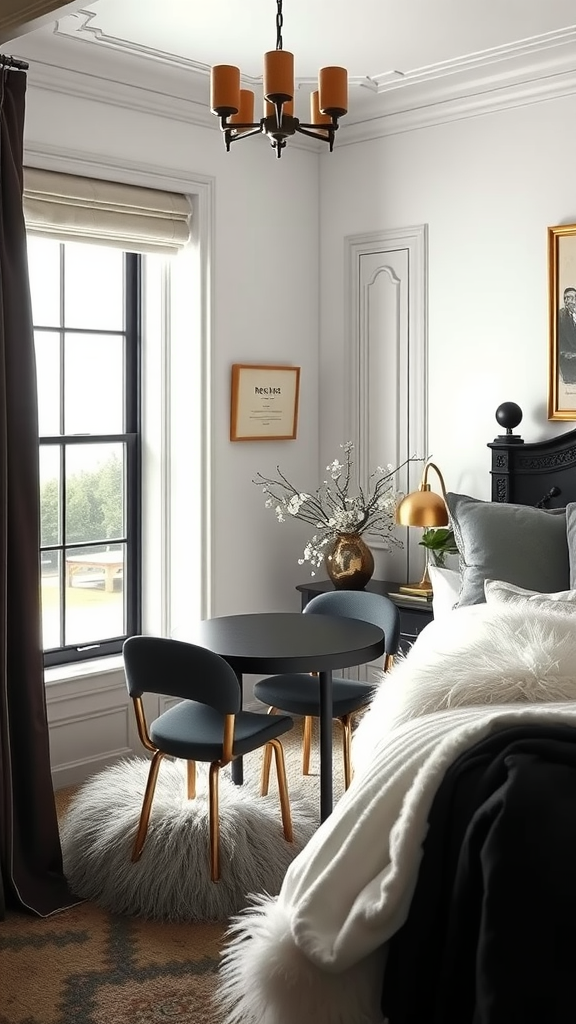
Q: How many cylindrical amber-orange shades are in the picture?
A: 6